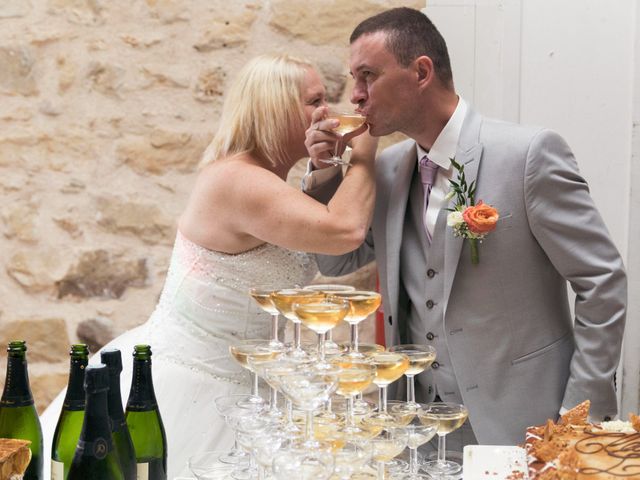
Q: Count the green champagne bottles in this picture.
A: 5